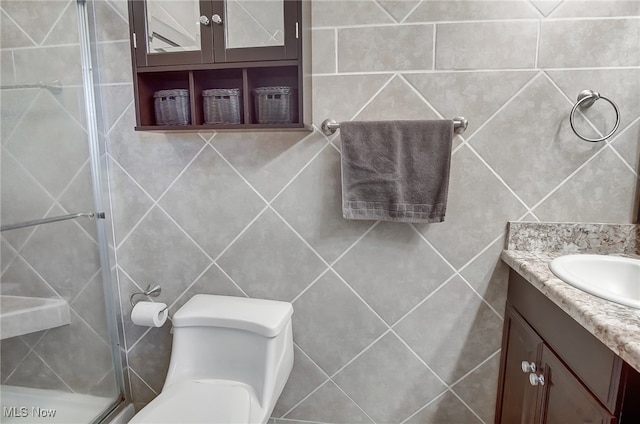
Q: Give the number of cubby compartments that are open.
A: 3